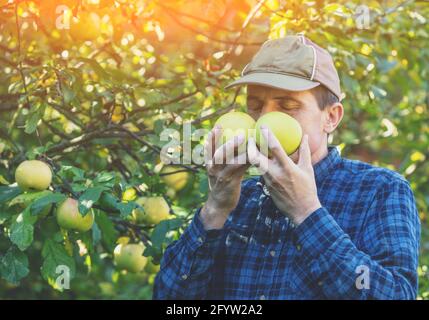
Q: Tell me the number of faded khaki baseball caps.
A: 1